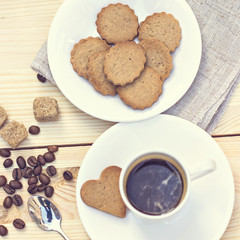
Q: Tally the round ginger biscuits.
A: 7